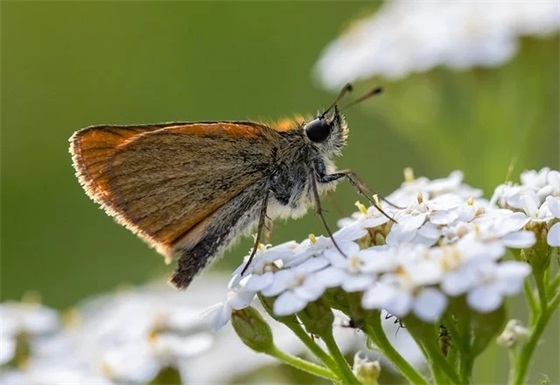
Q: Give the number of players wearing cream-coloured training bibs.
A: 0